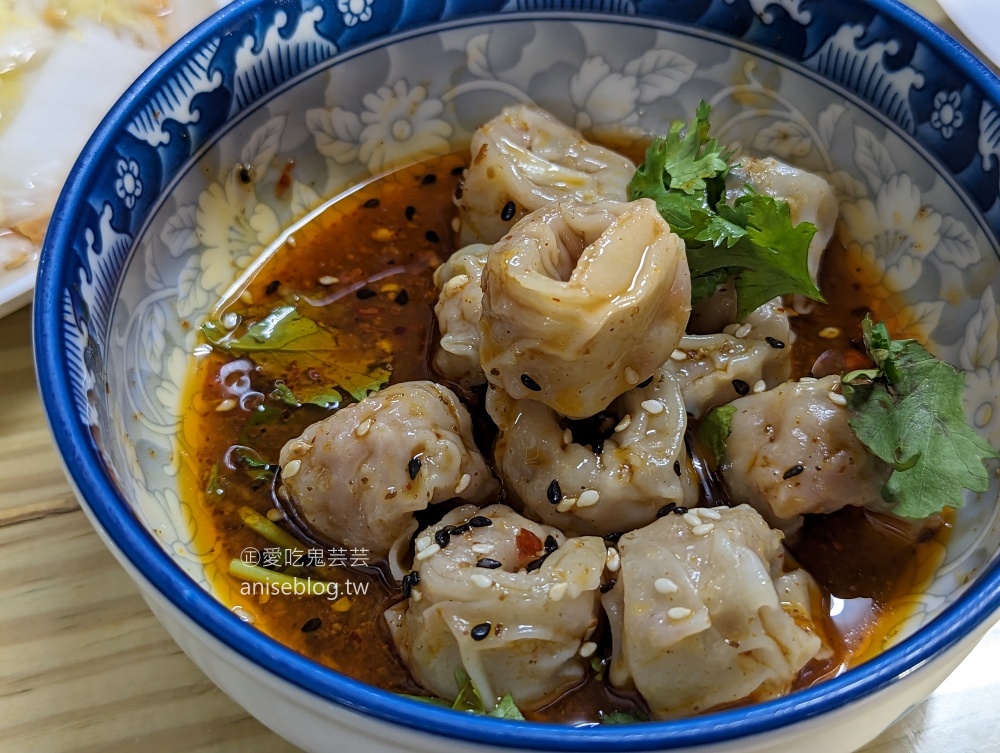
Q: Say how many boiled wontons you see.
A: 10